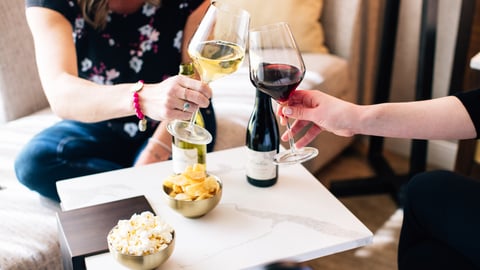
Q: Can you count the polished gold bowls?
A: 2